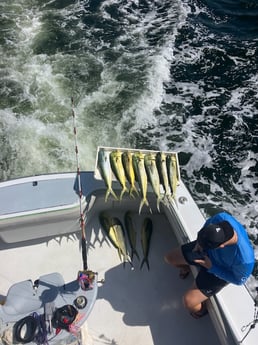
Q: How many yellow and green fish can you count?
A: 11